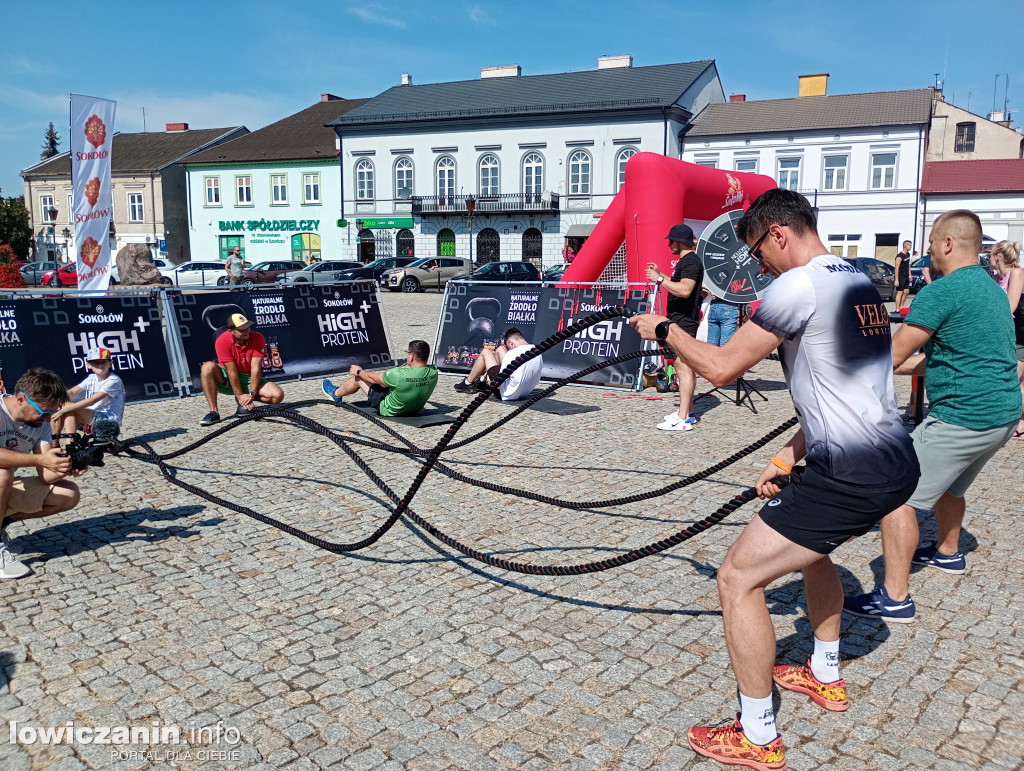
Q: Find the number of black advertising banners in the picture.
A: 3